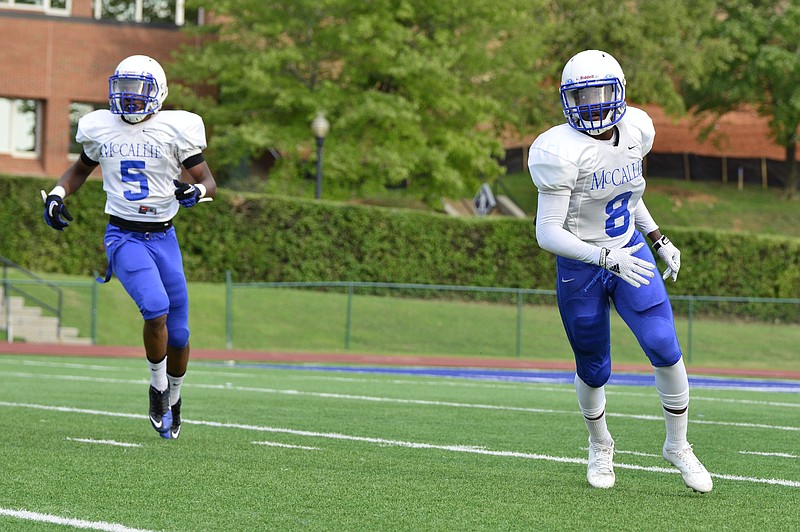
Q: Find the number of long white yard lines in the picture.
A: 4